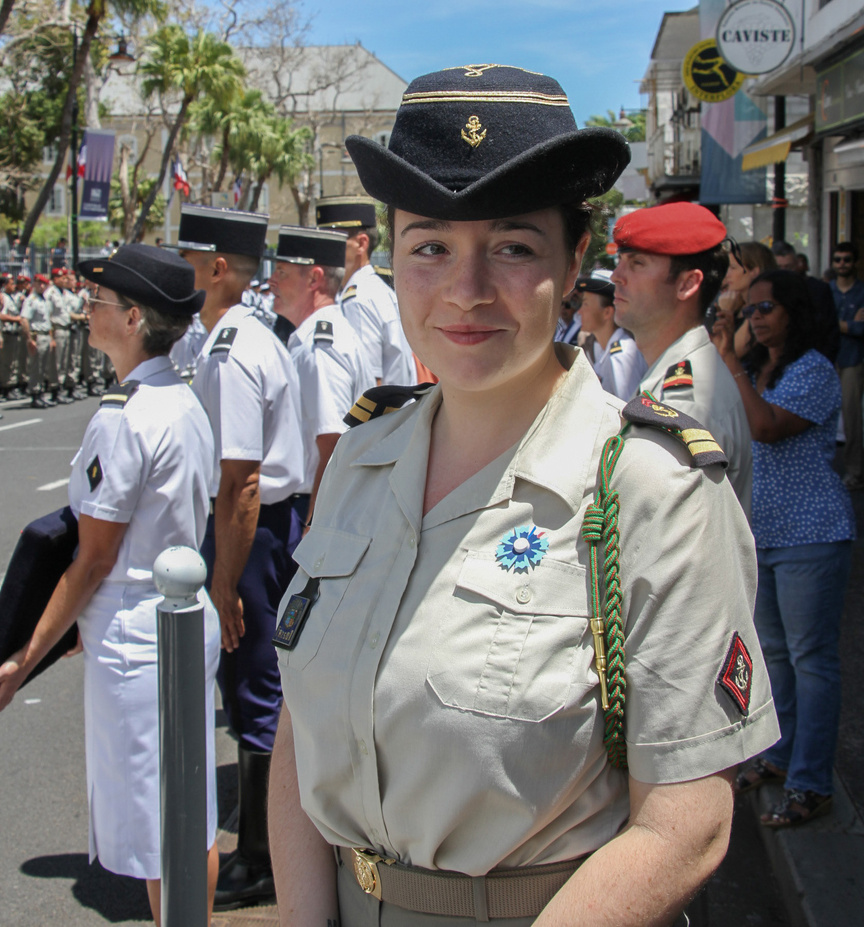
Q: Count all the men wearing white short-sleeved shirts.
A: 3